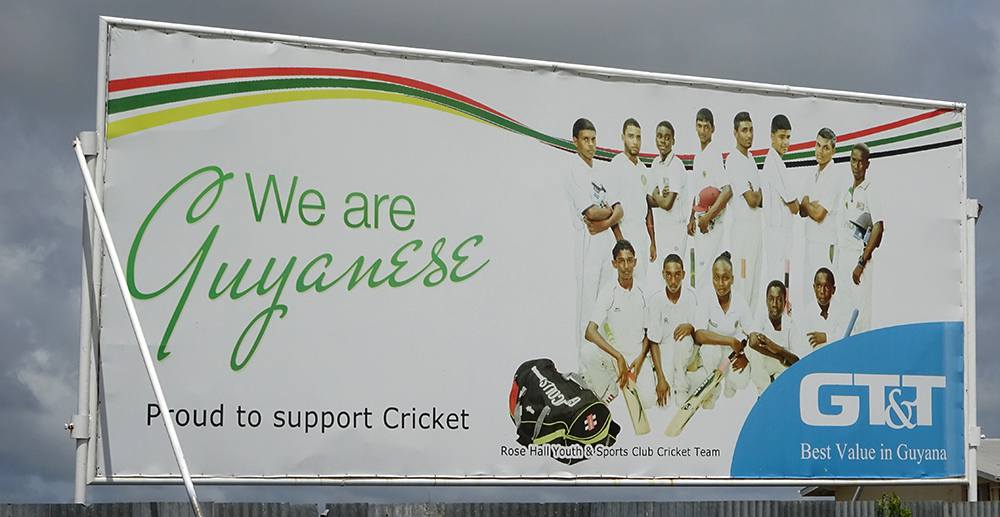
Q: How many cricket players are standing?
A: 8